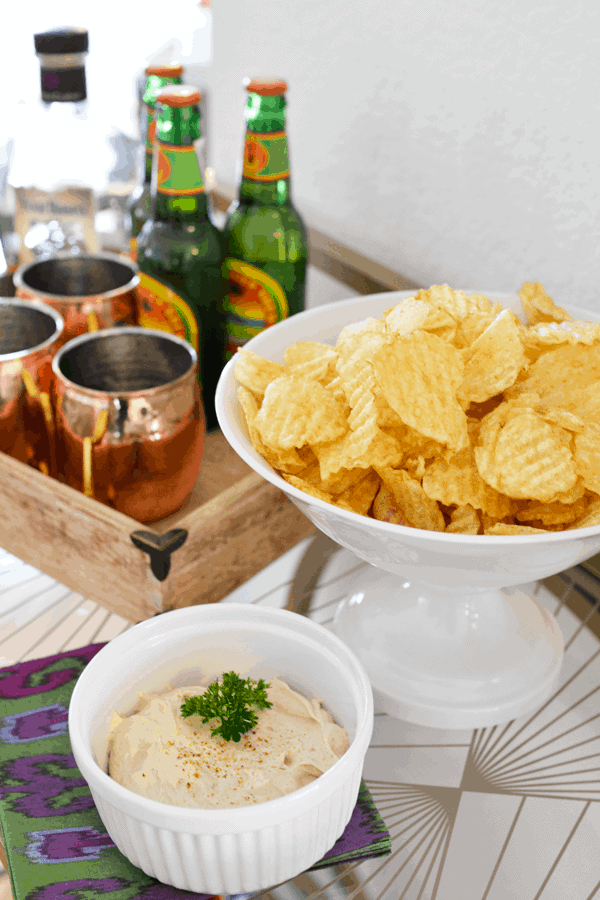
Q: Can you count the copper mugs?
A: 3